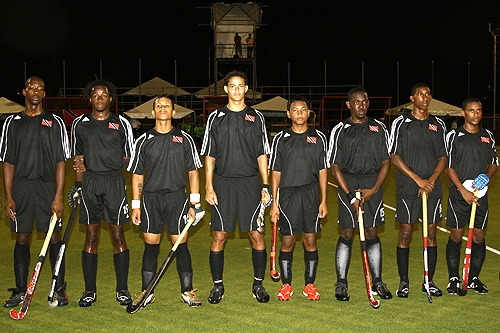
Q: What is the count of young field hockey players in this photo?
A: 8